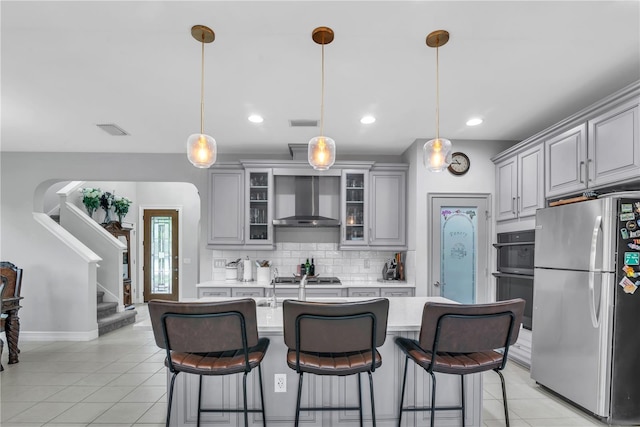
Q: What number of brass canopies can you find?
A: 3